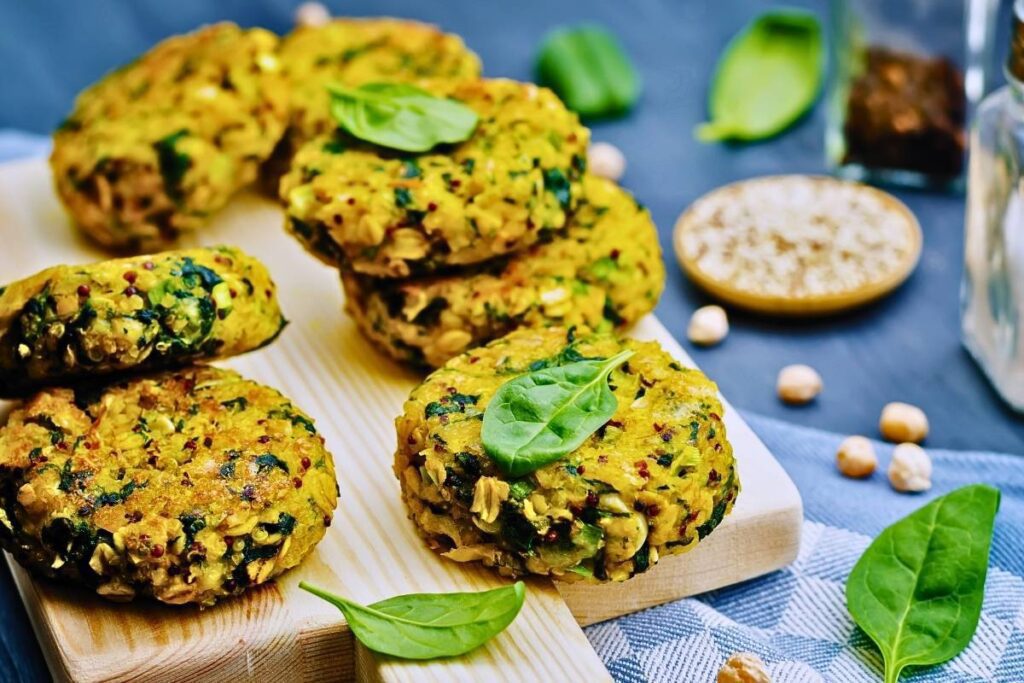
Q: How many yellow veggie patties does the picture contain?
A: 7